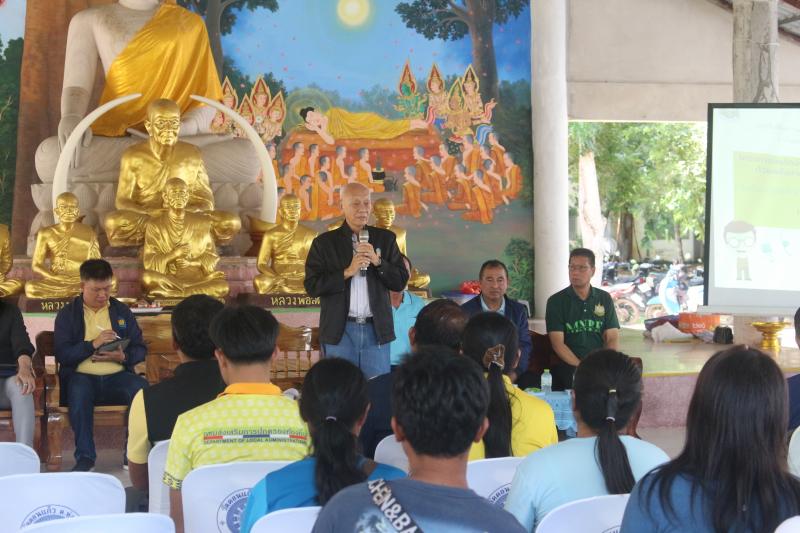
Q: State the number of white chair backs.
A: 11